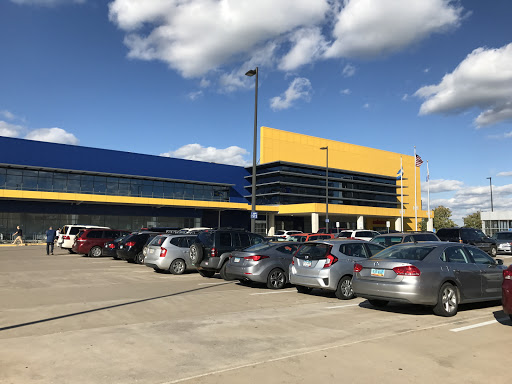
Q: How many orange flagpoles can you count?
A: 0